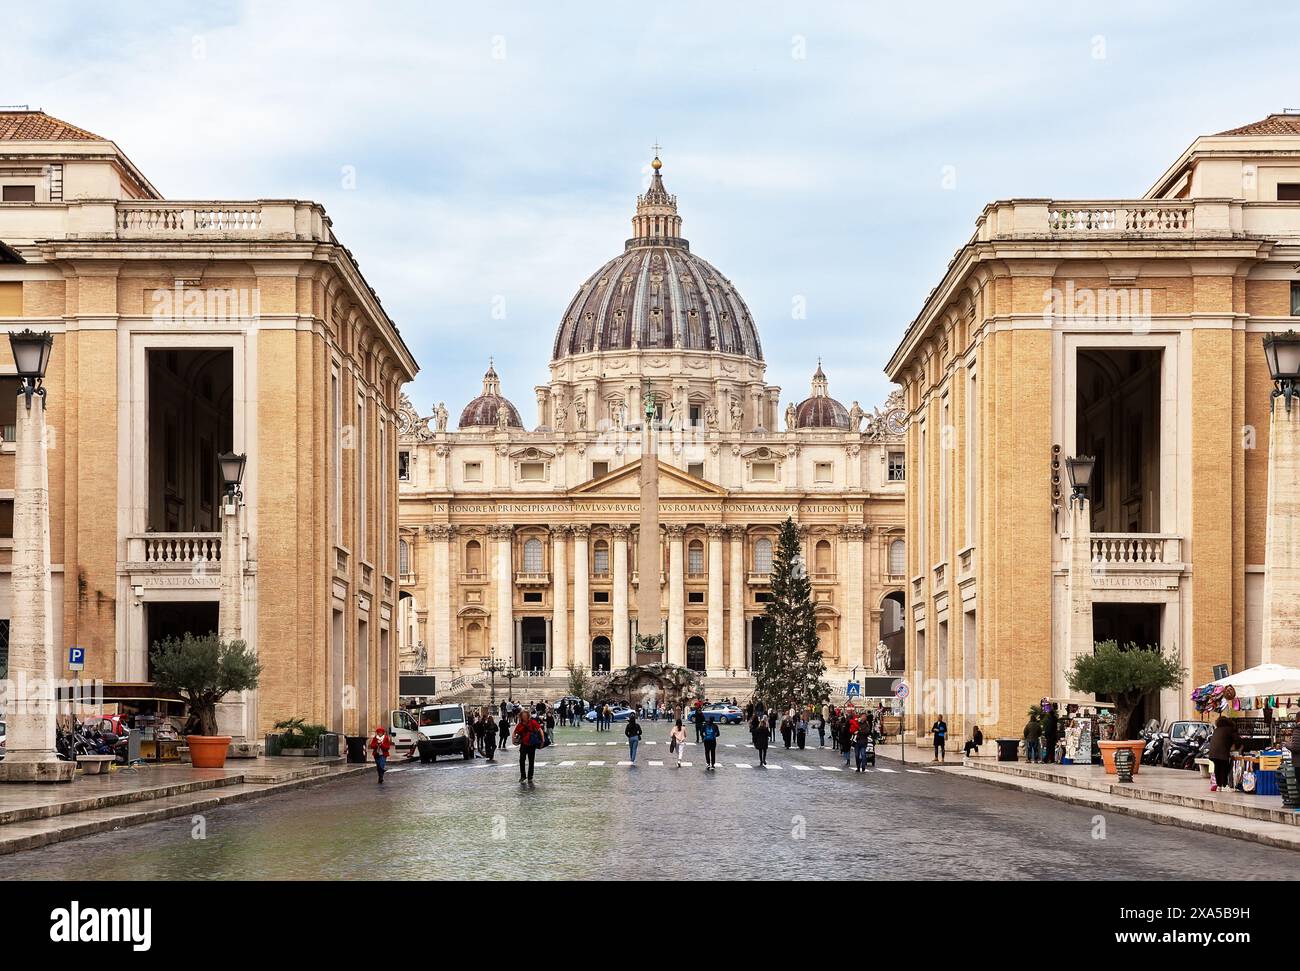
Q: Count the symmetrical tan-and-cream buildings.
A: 2